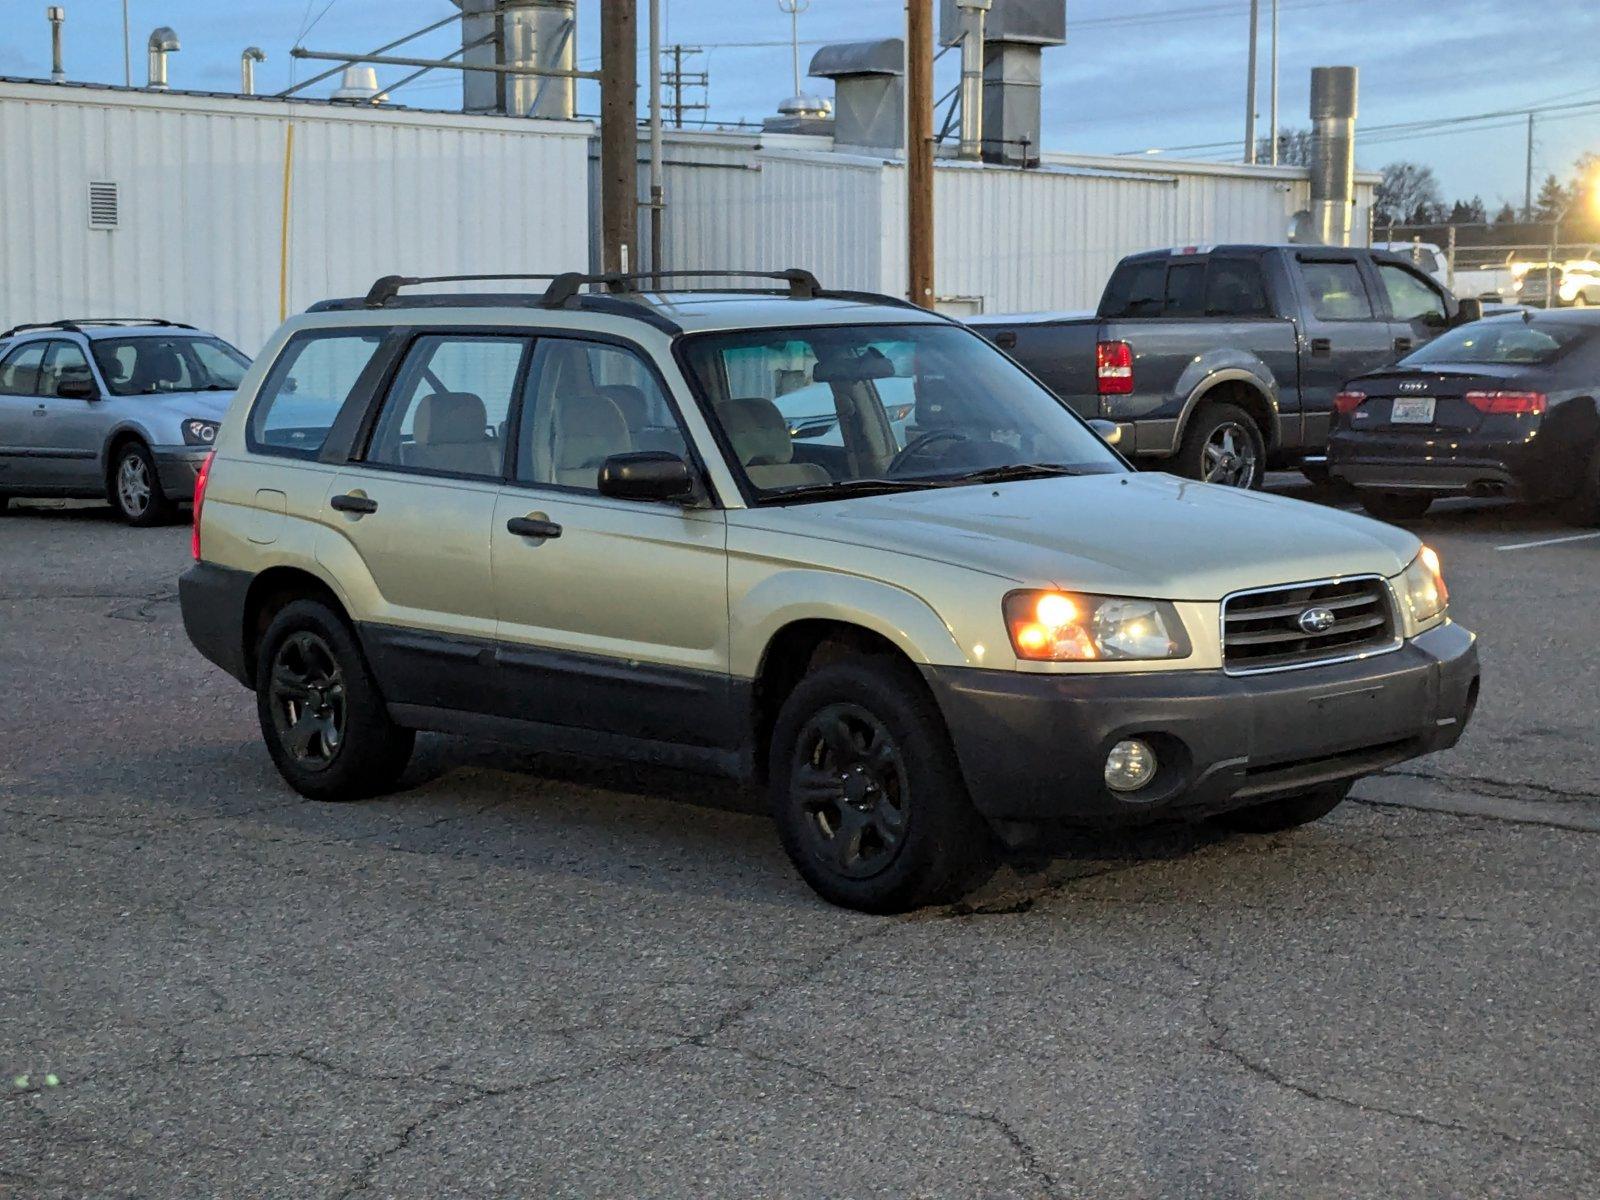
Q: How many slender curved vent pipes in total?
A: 2